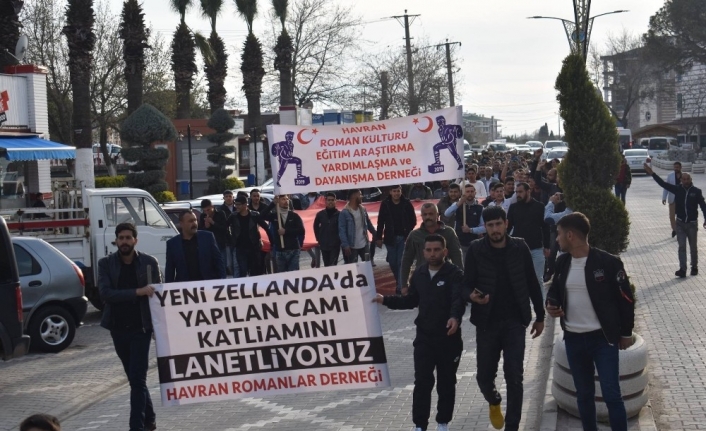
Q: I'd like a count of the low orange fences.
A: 0